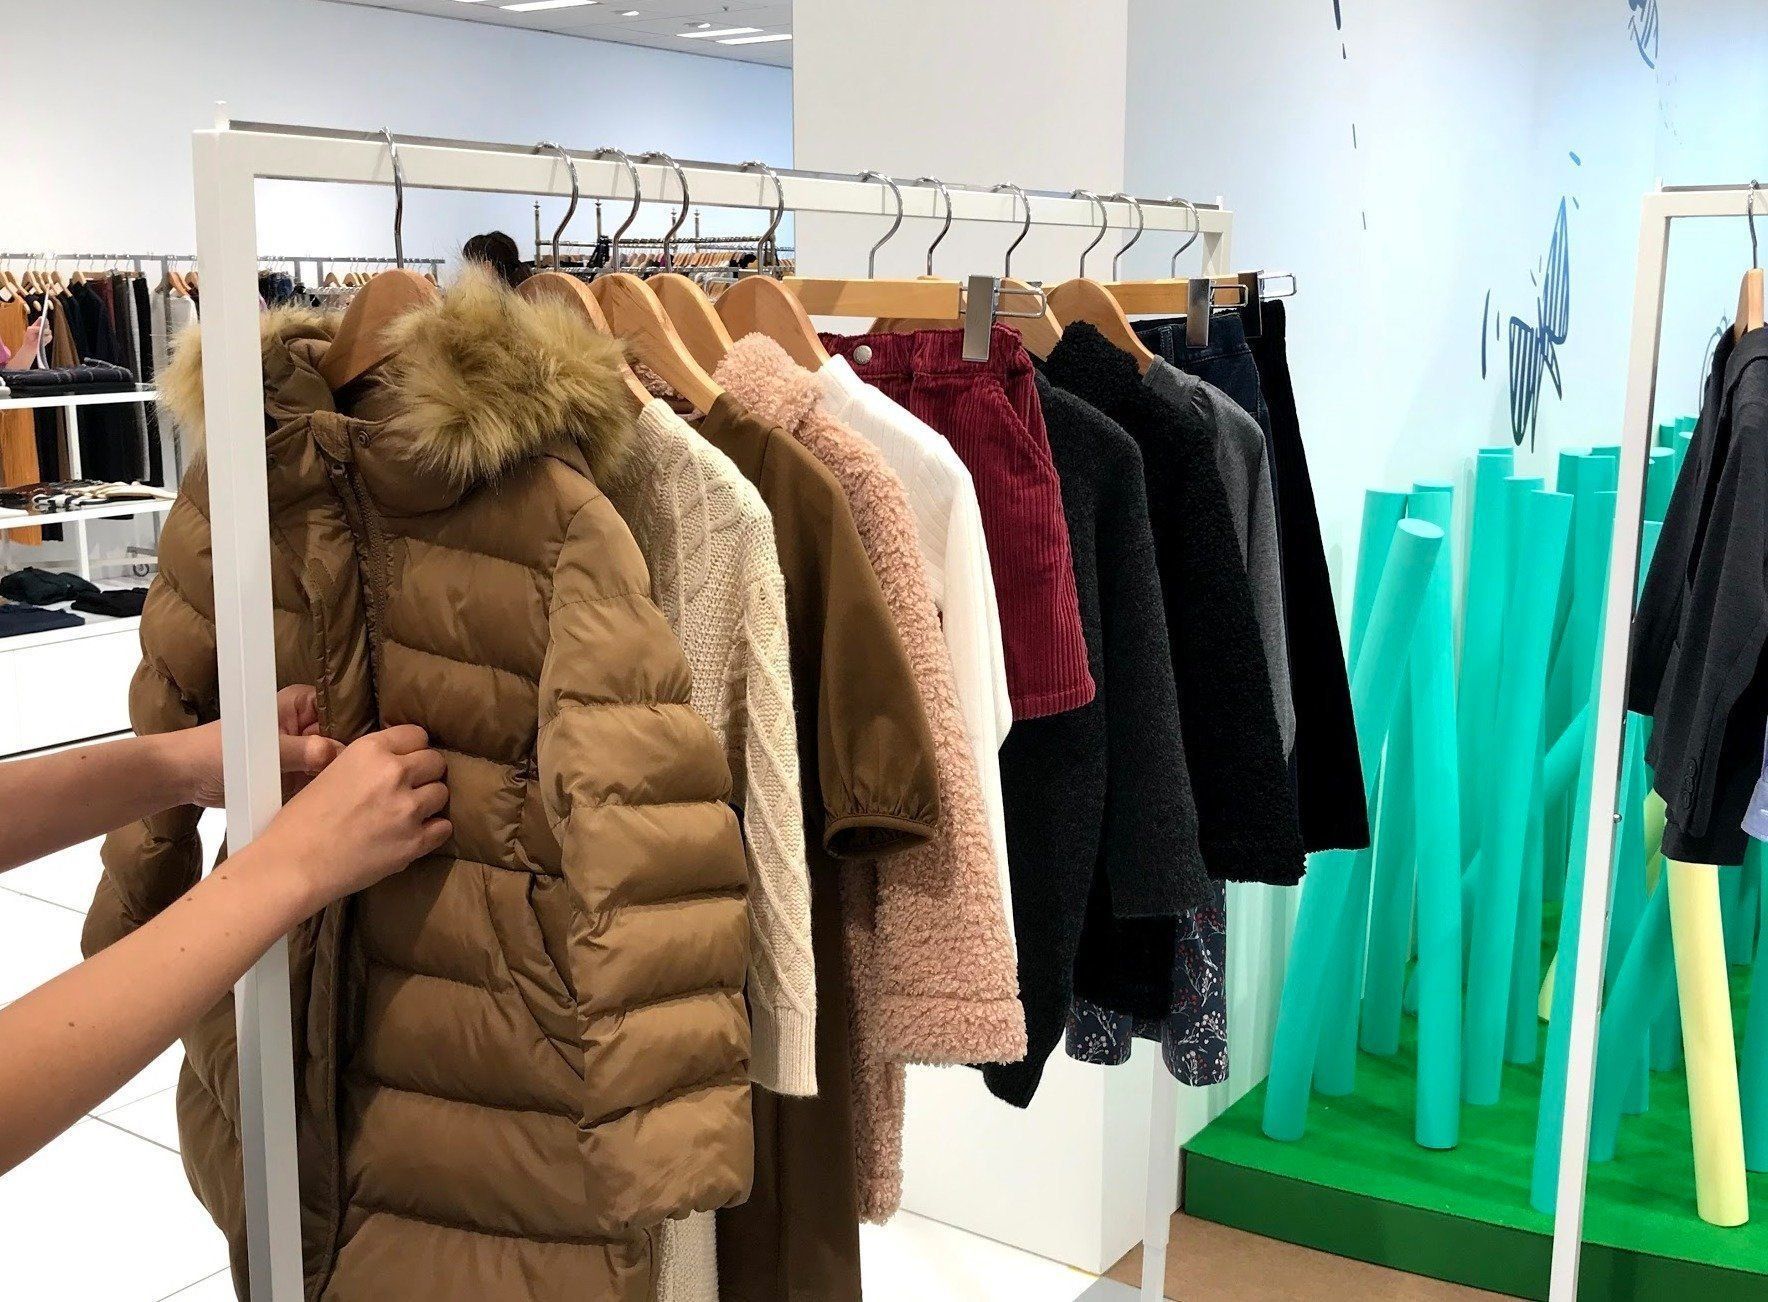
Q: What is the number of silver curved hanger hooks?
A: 12